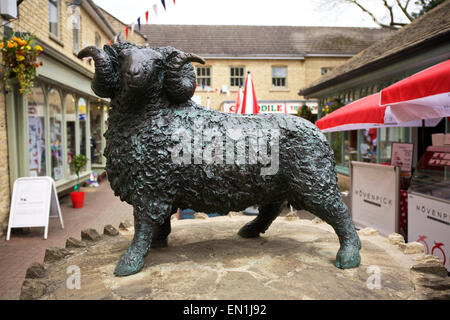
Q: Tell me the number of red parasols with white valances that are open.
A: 2